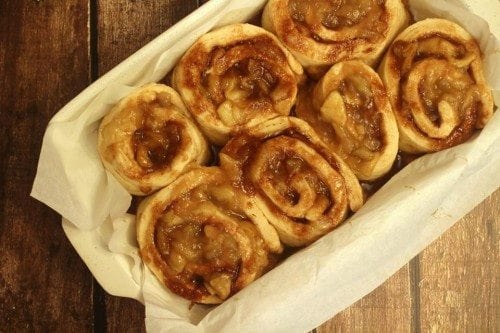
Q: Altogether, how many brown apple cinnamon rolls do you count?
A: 7